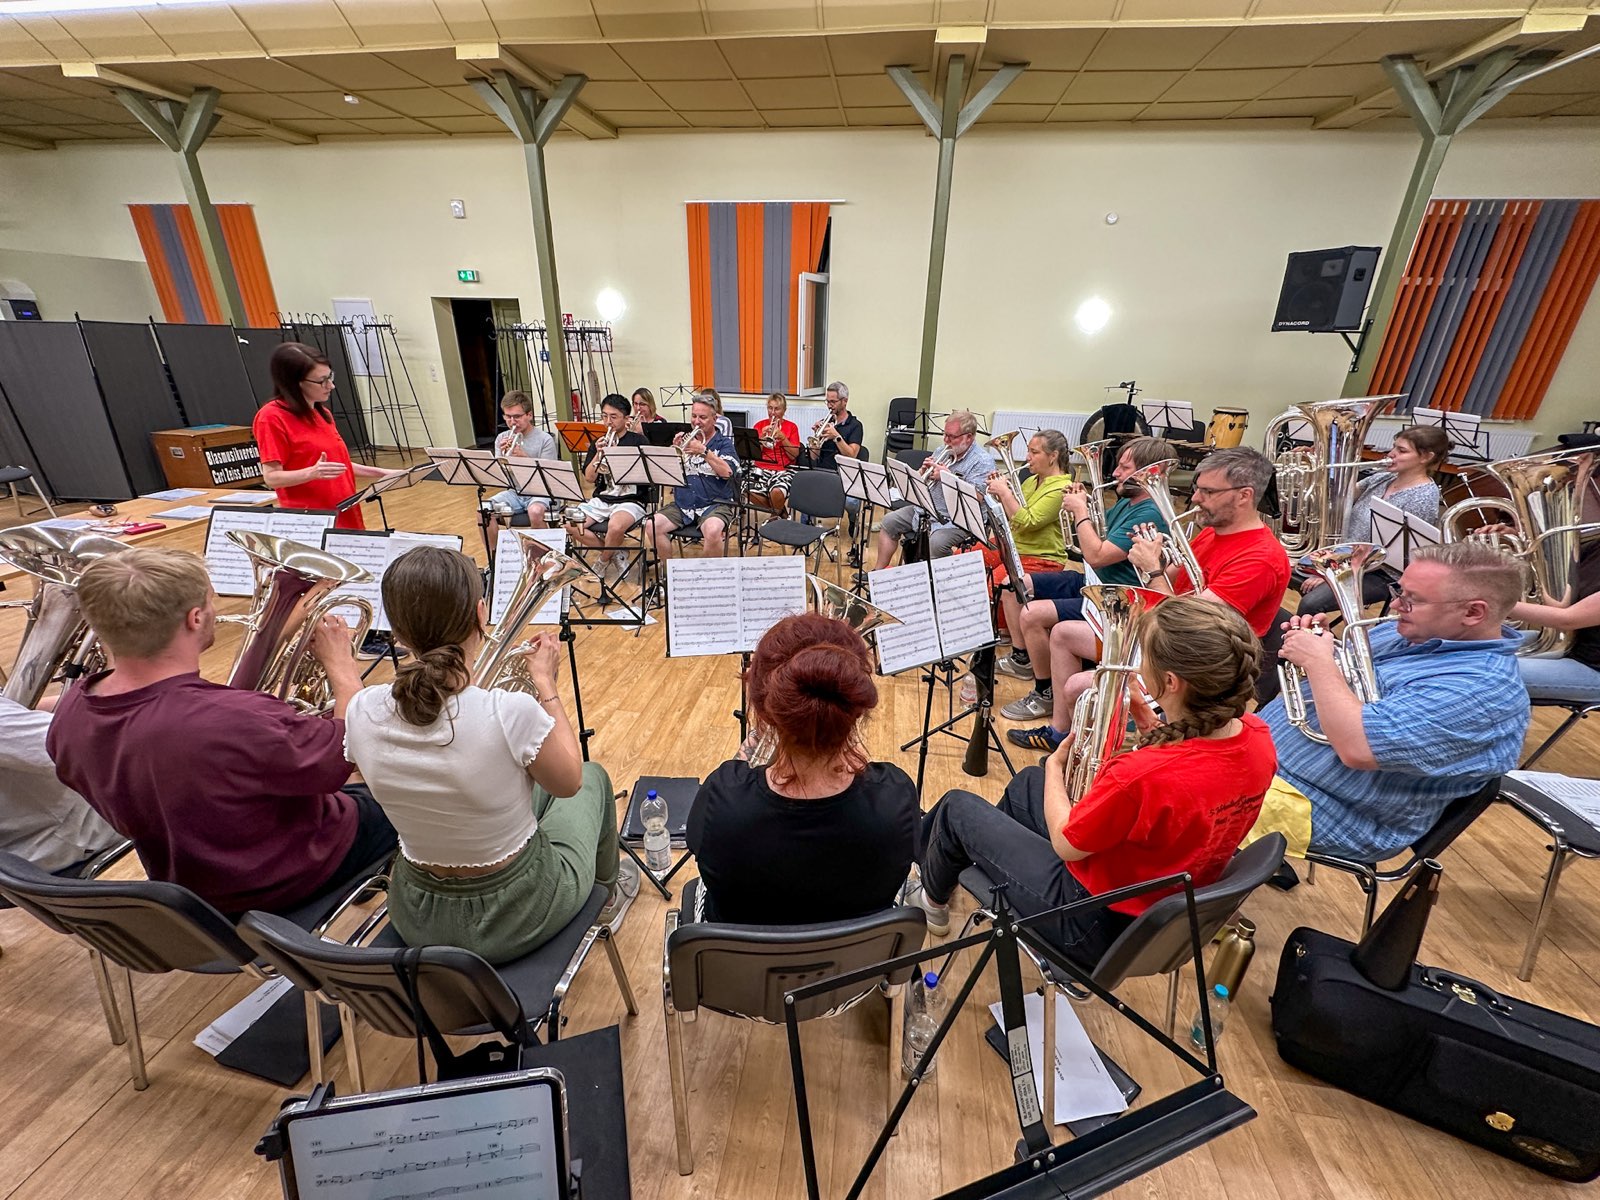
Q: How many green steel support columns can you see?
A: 4